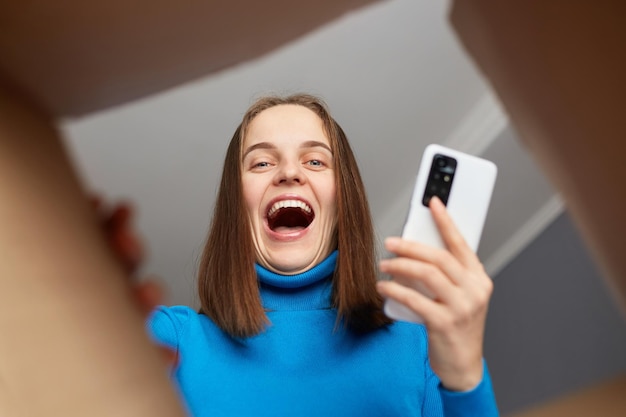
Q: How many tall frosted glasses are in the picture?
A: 0